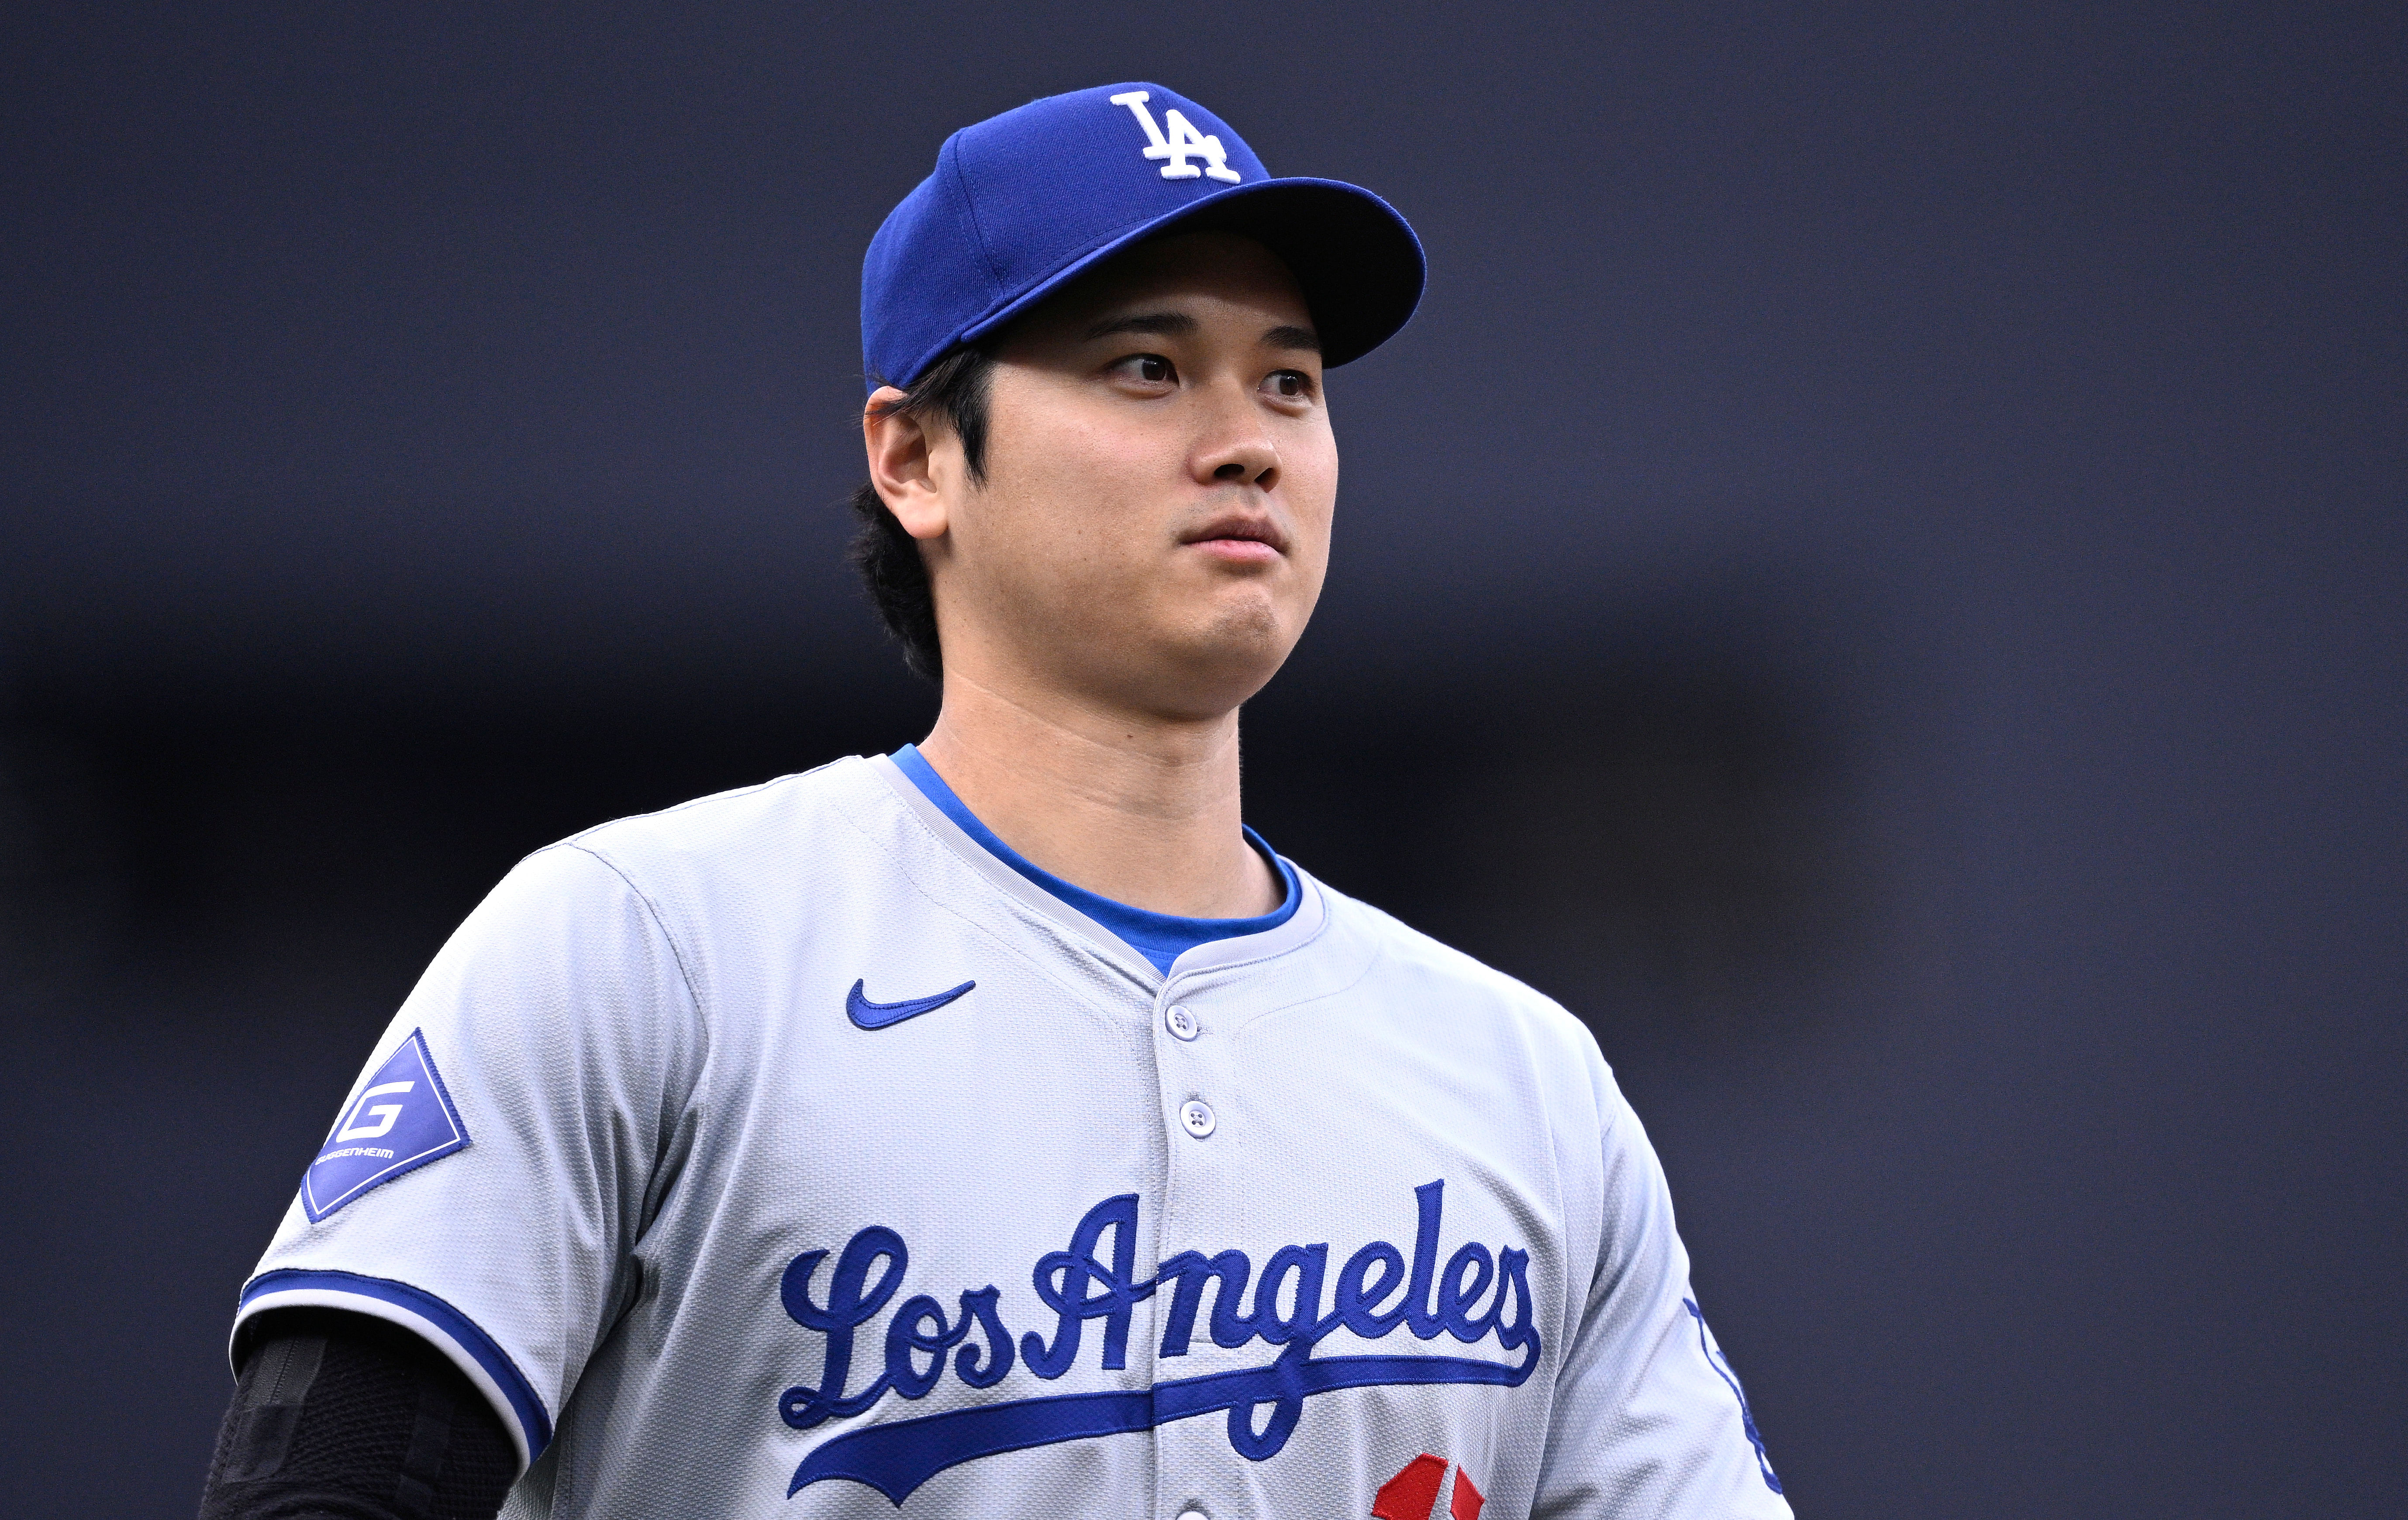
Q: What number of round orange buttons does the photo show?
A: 0